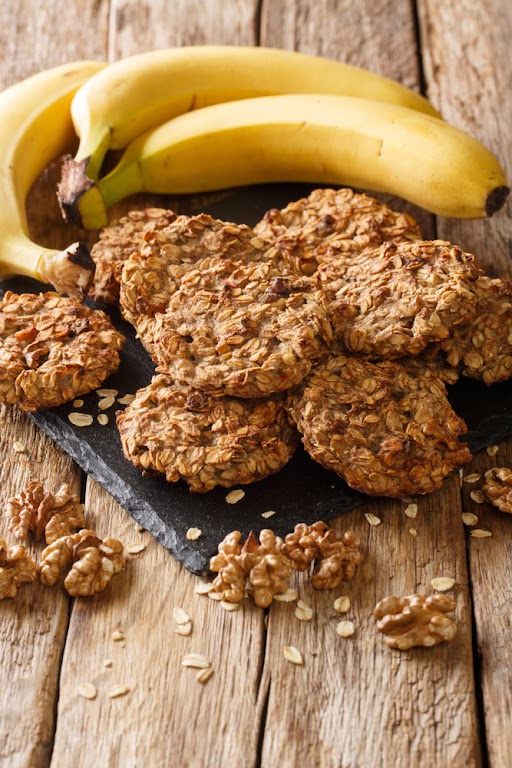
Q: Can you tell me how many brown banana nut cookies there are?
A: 9